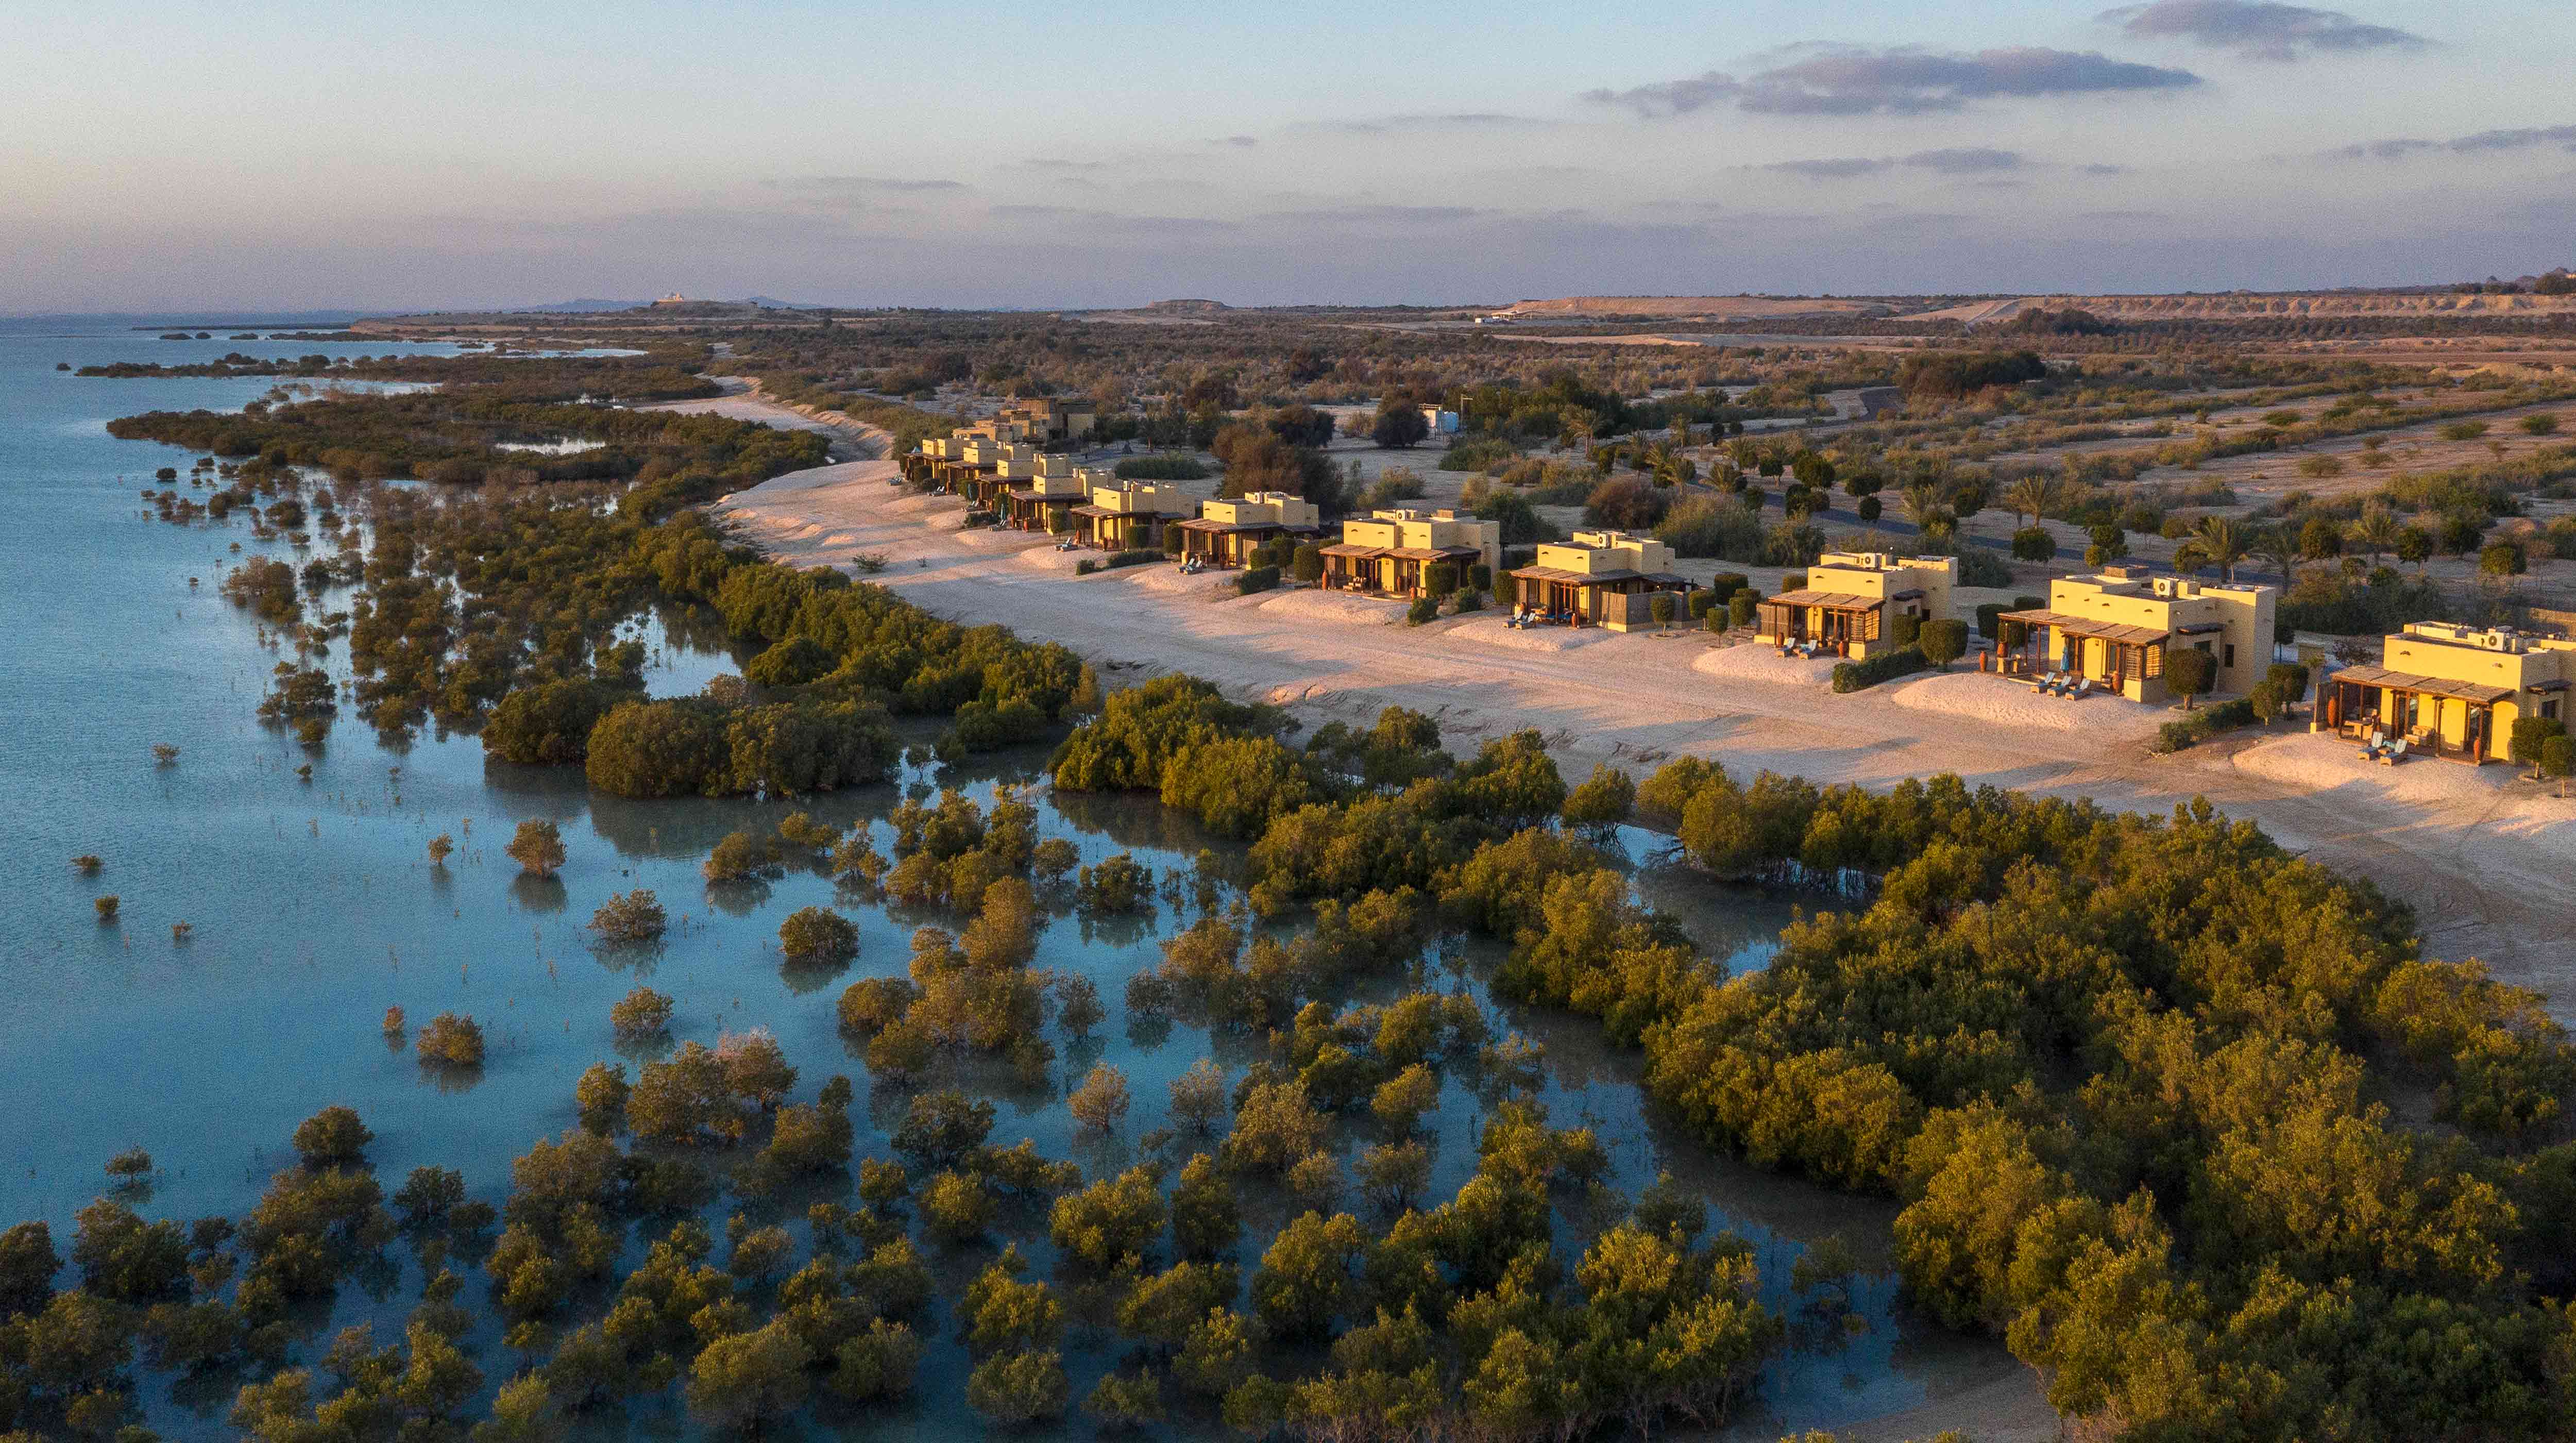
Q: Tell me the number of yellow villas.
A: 11